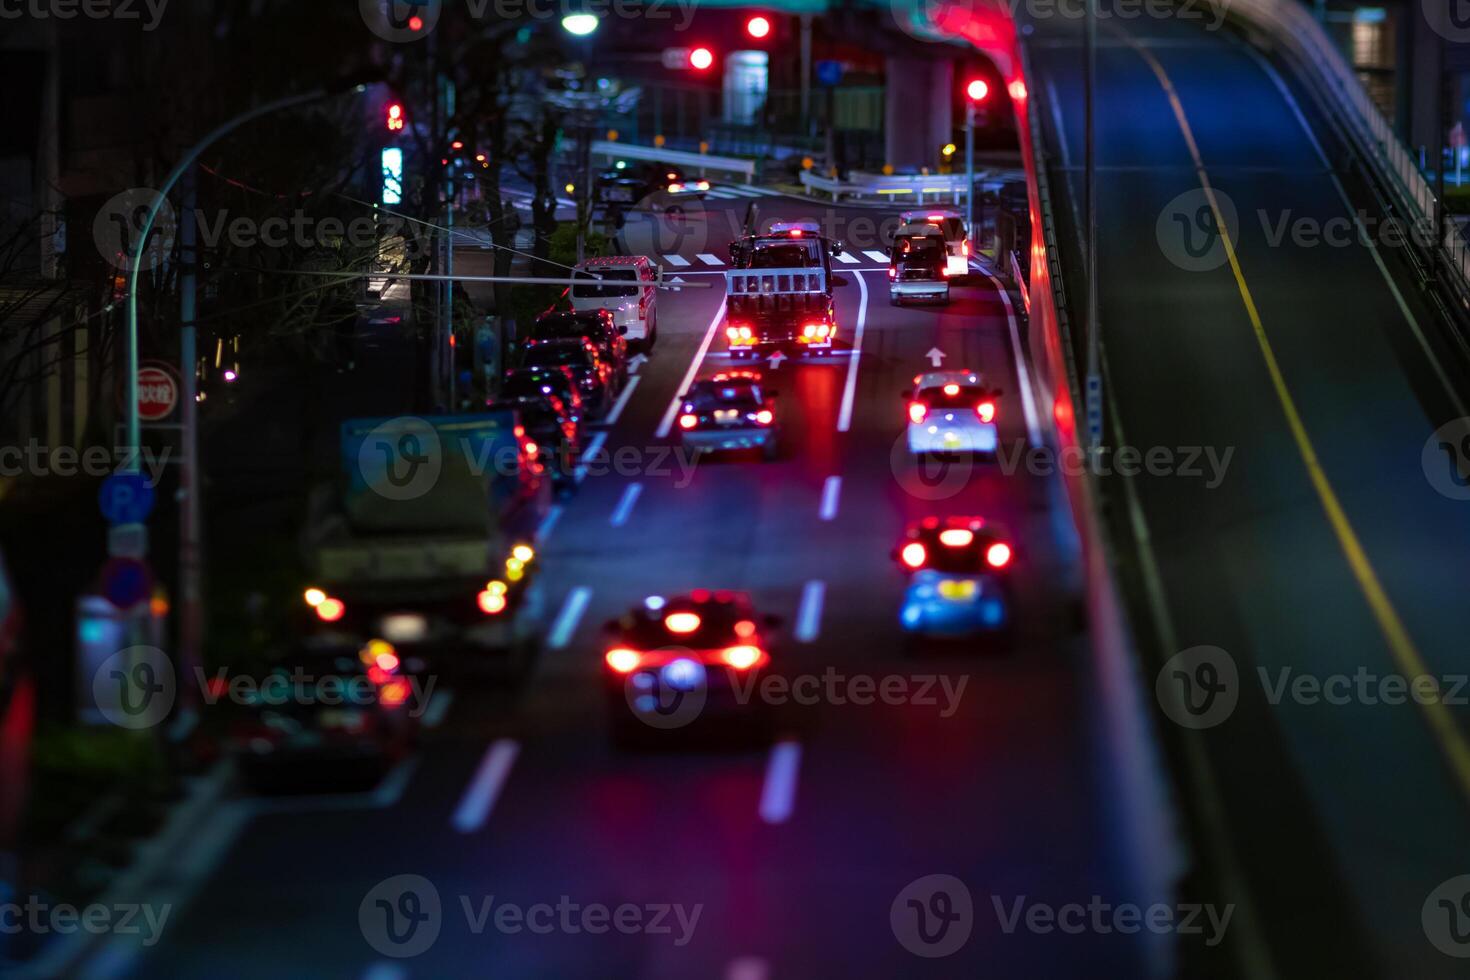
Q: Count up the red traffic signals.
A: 3